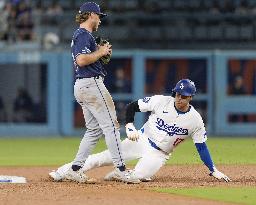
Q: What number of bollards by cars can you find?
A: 0